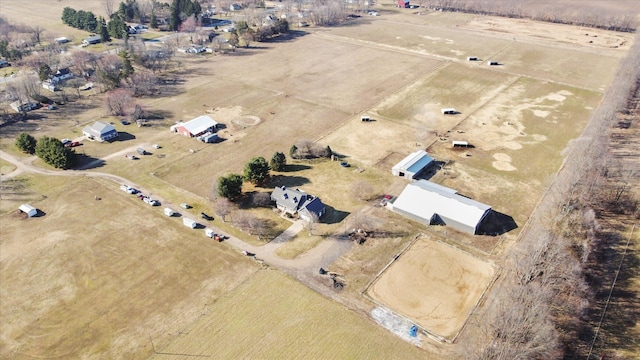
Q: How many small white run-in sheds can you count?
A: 6